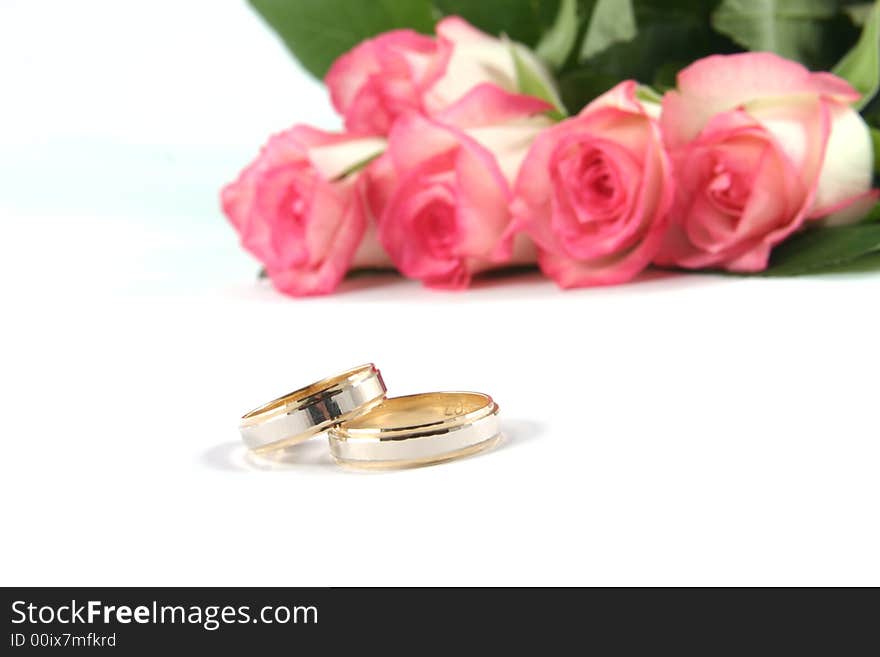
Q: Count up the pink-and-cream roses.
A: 5